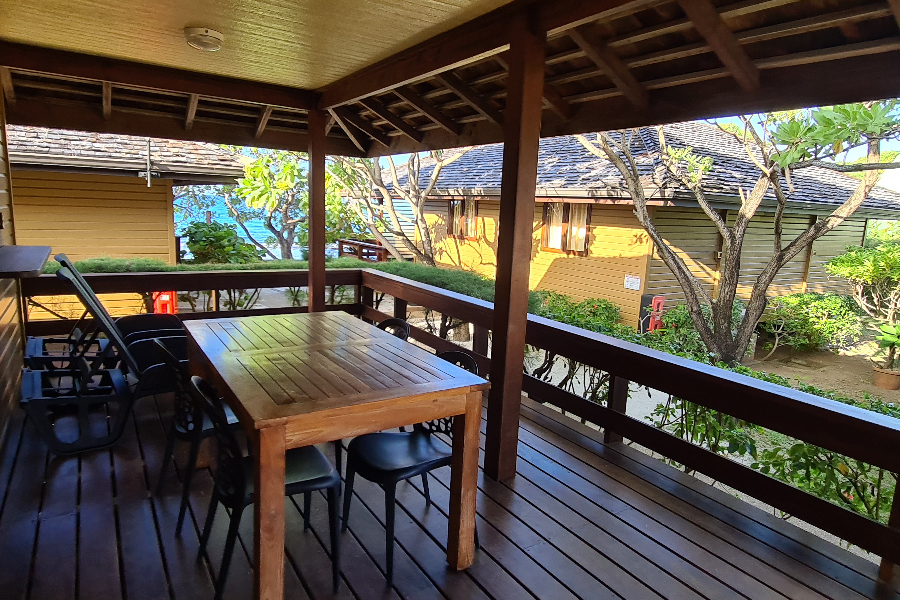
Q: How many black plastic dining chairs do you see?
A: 4